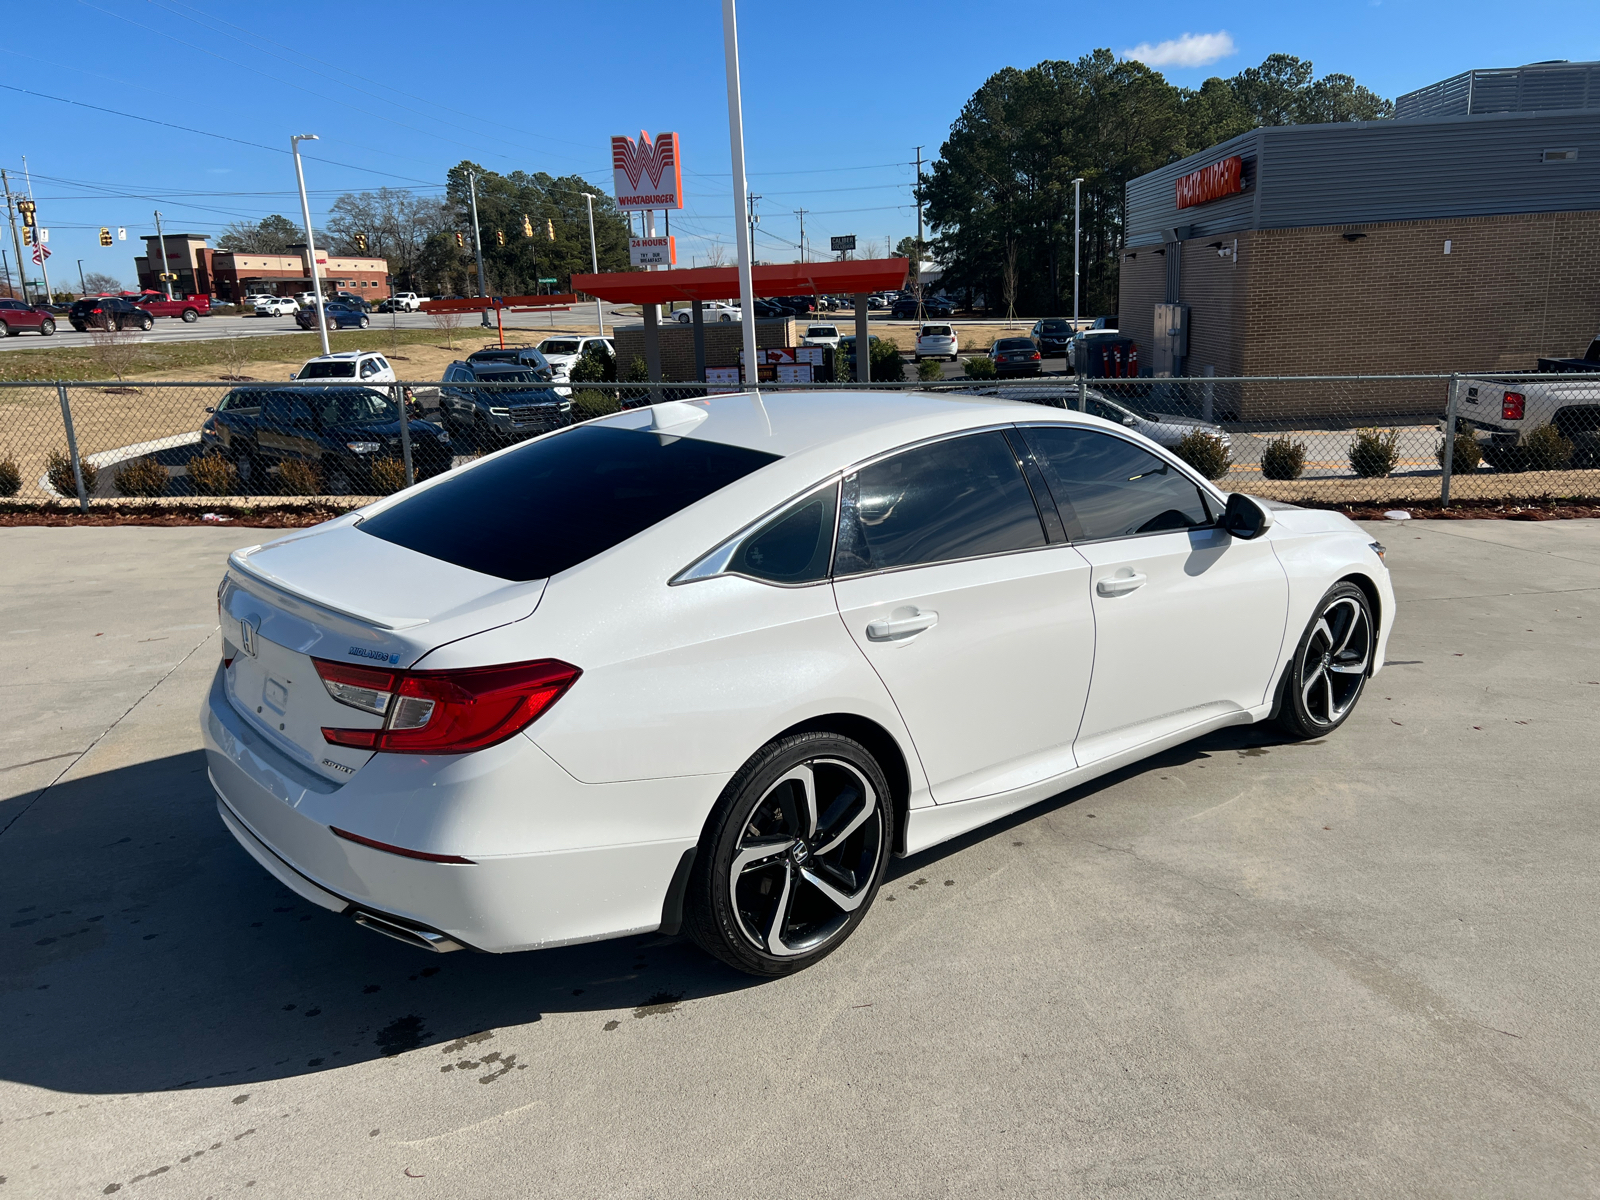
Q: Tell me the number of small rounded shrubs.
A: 11